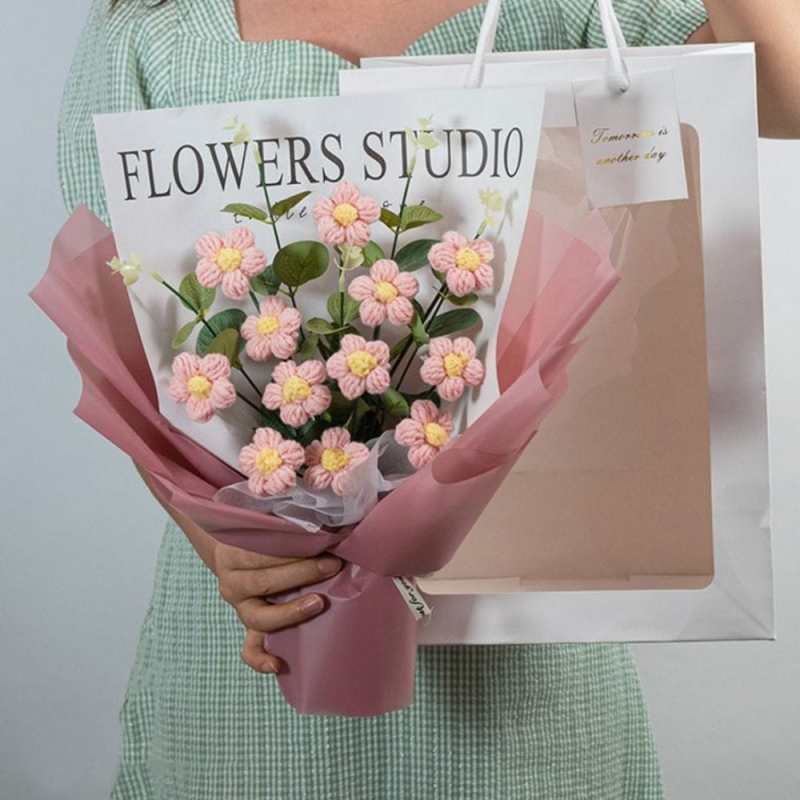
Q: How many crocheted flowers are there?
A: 12